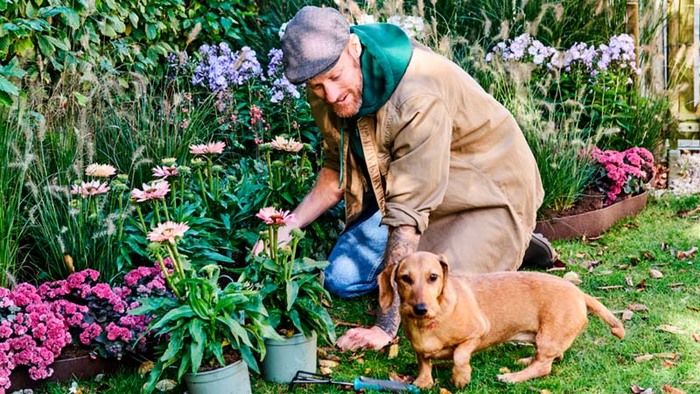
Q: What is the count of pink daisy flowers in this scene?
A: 8